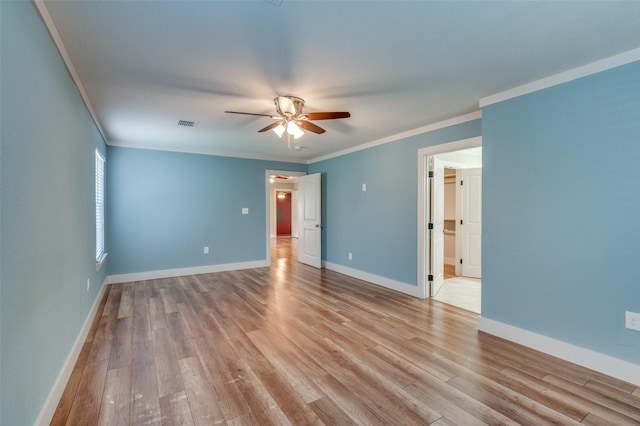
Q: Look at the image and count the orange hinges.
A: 0